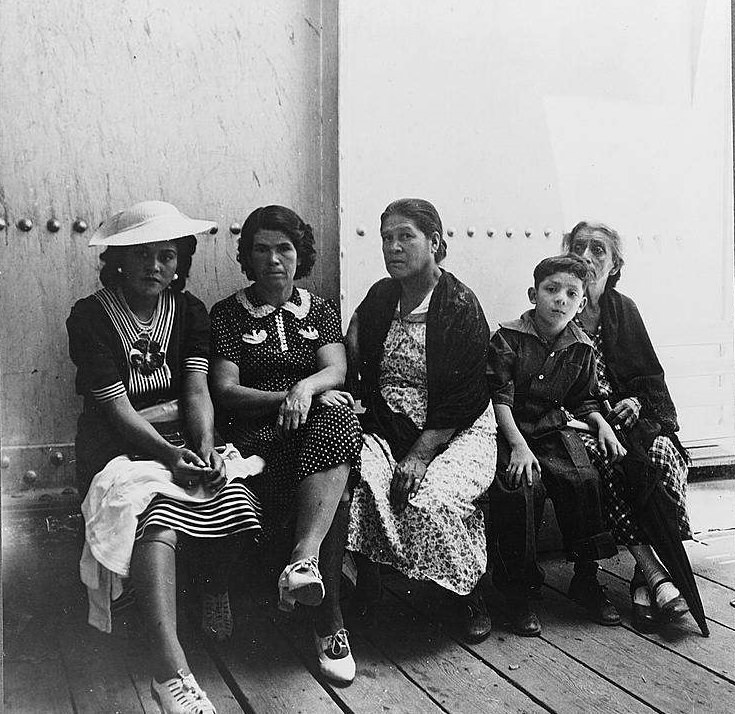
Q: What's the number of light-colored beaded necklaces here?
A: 1